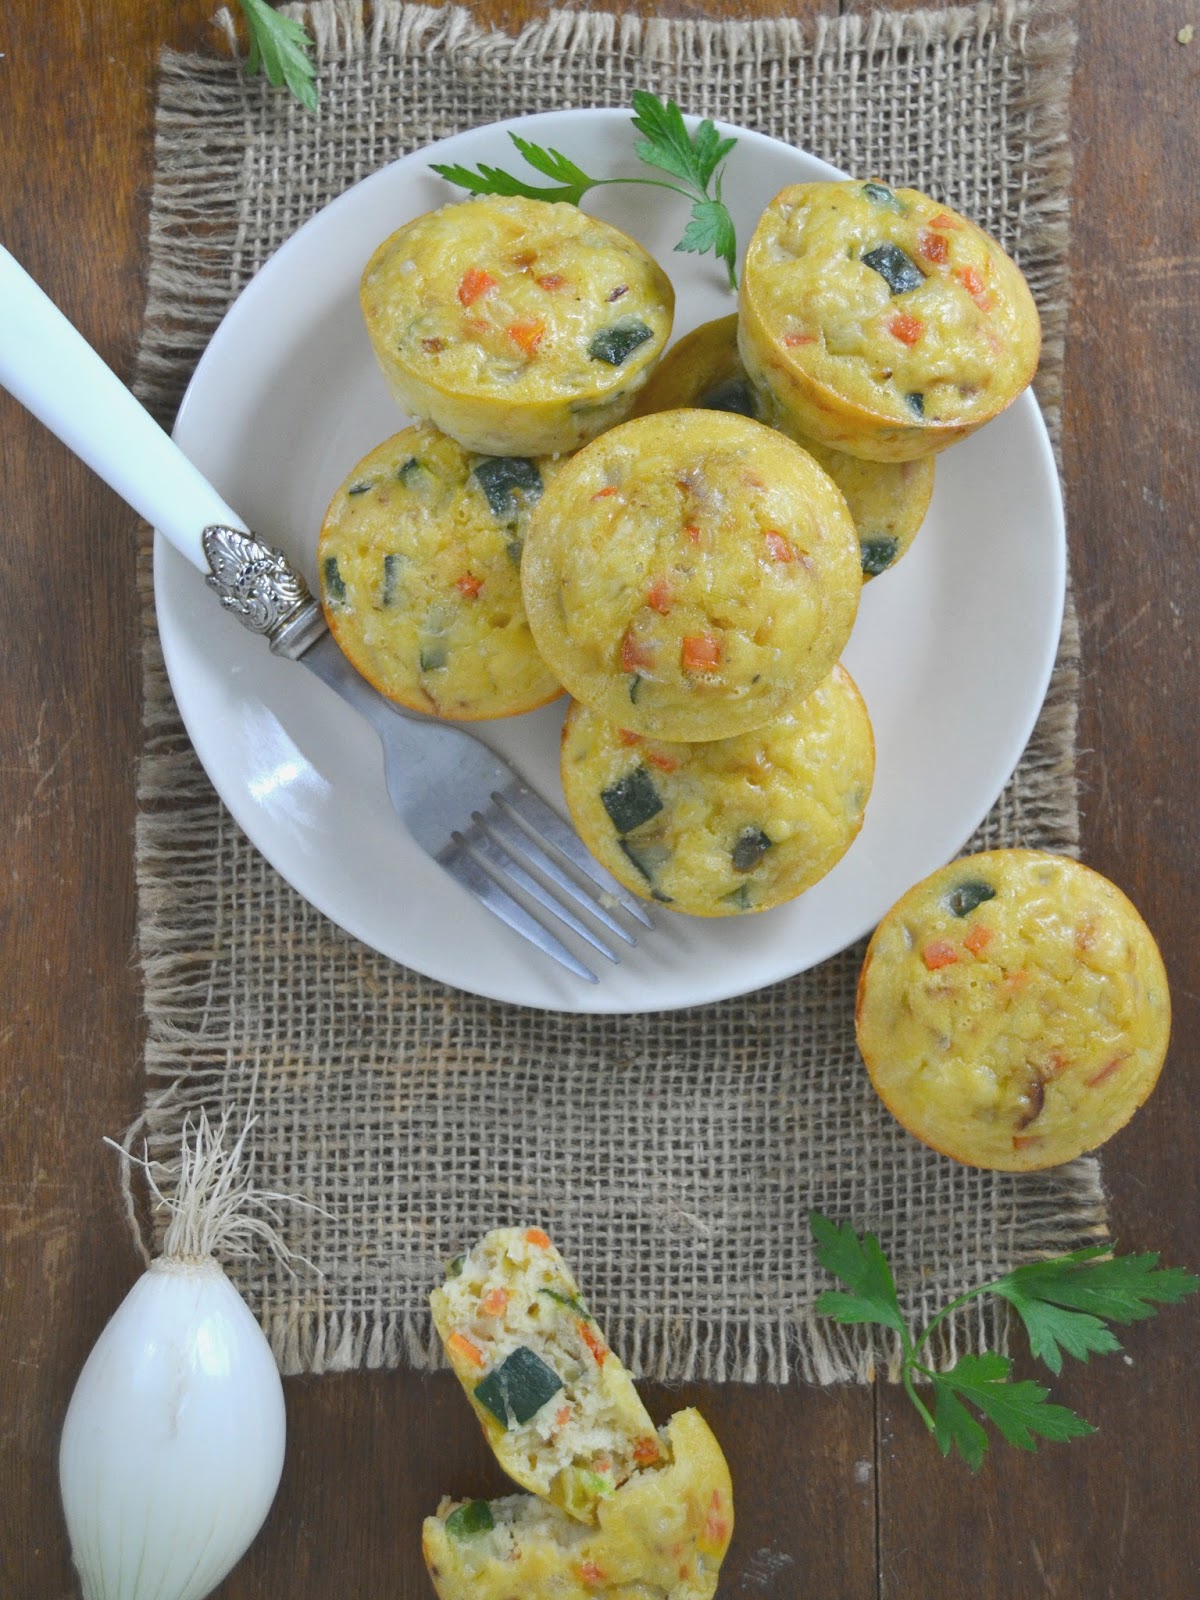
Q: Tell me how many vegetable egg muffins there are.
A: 8